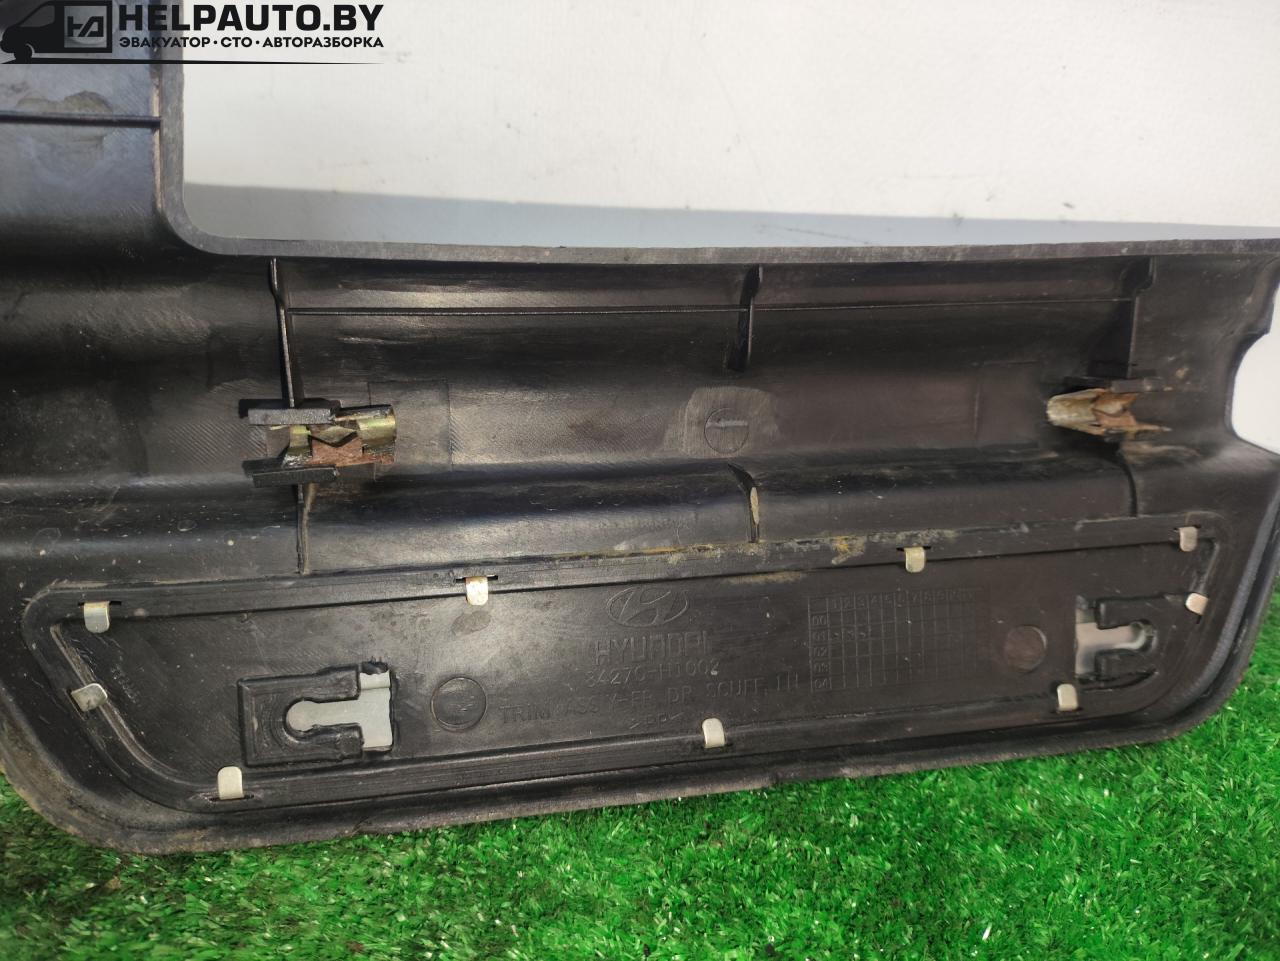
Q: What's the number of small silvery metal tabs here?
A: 9